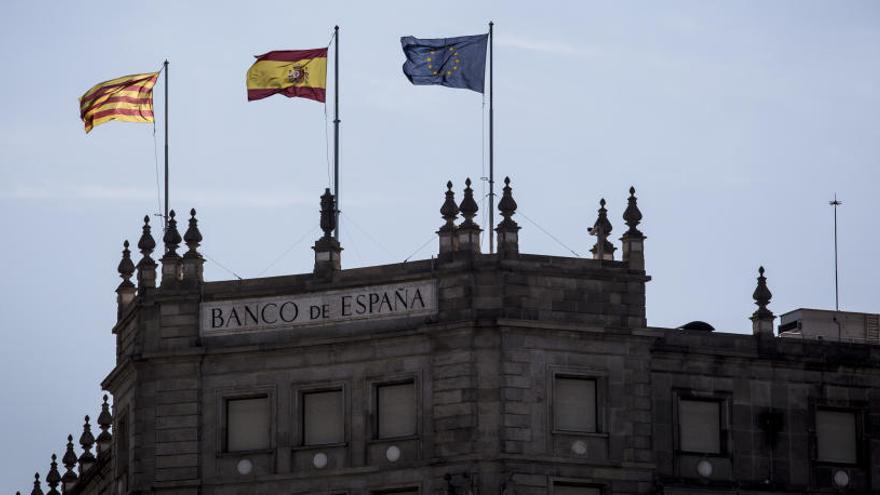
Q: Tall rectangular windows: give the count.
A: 6